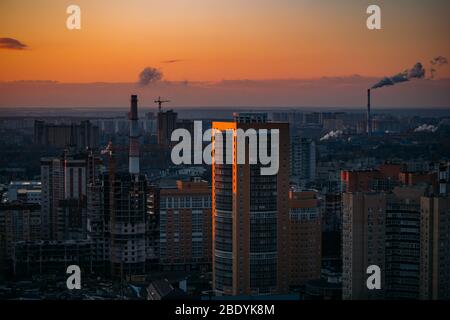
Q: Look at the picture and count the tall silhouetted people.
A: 0